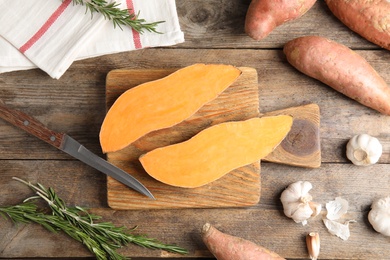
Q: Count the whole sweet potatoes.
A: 4